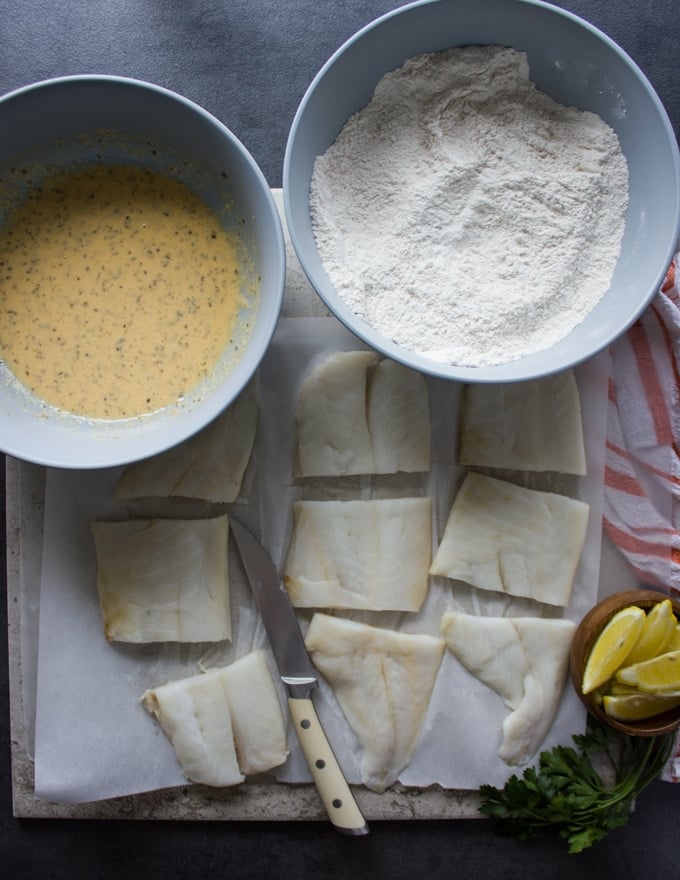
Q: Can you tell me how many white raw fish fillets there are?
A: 9